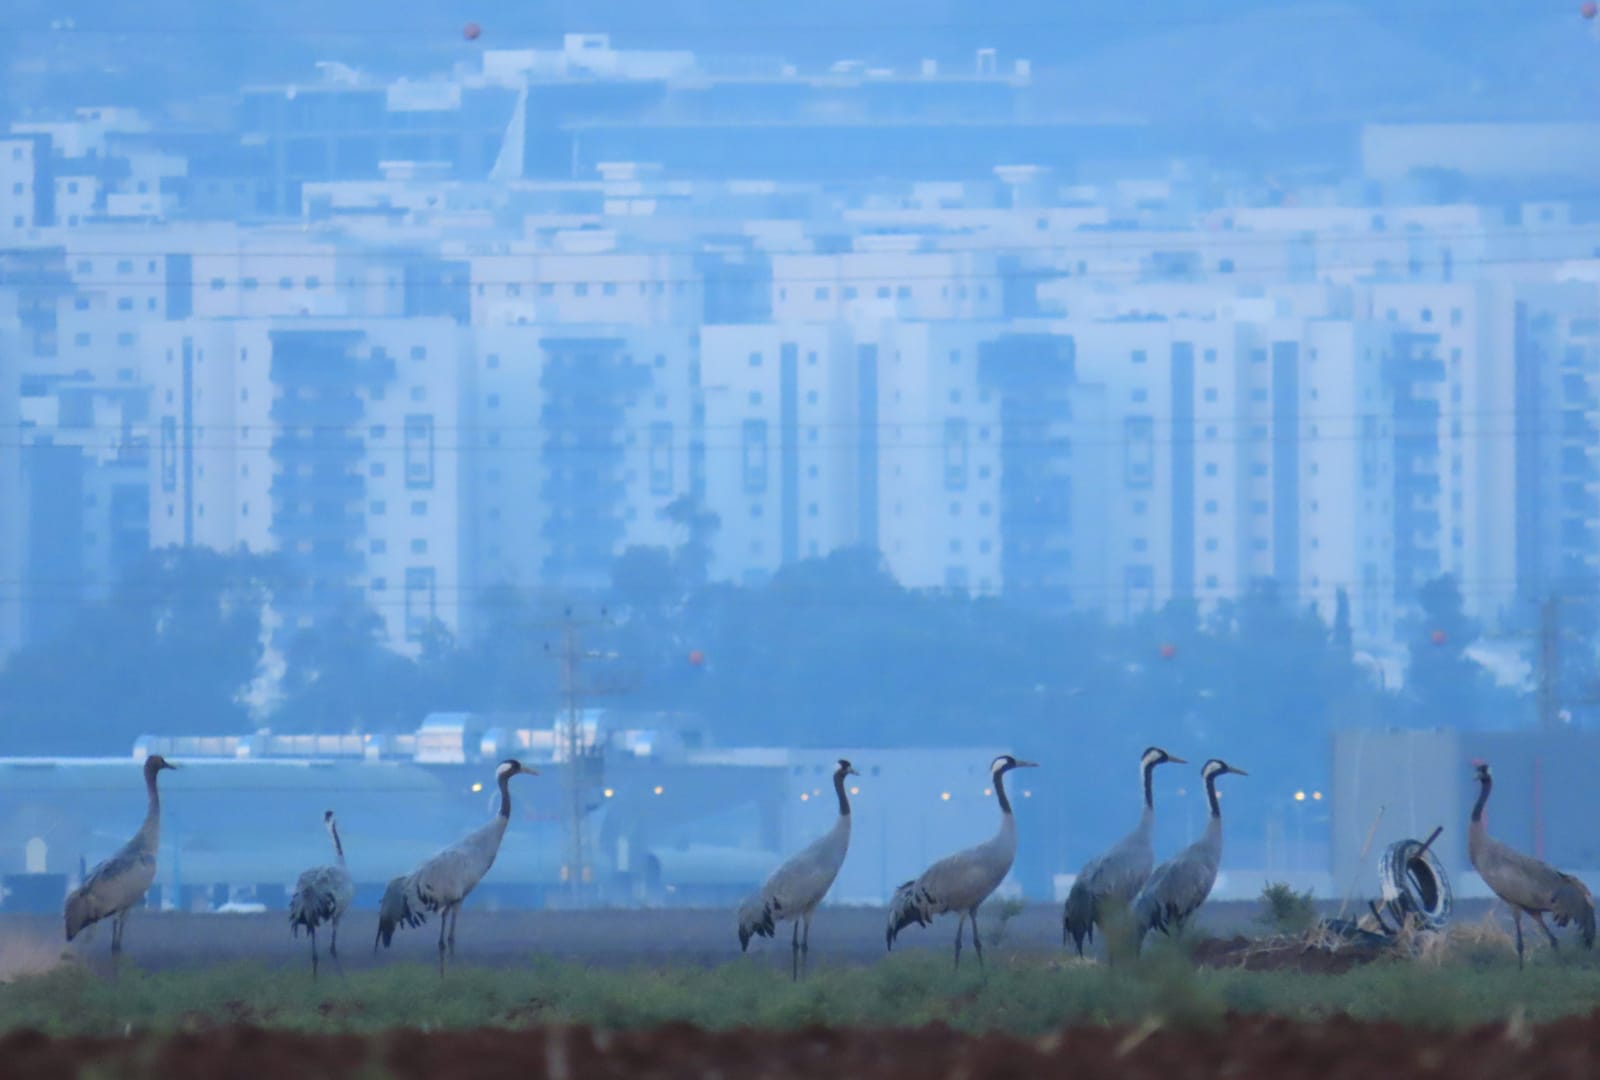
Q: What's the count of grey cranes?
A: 8